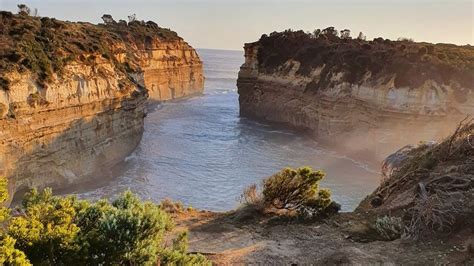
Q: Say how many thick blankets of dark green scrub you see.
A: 2